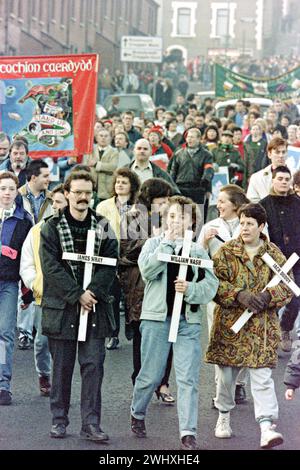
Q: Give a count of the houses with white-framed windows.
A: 1